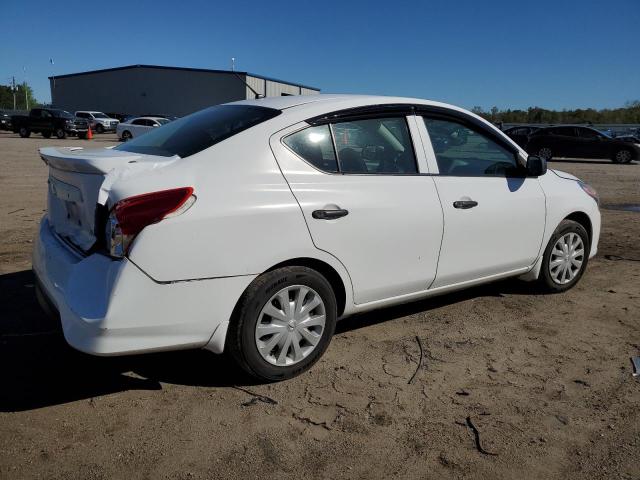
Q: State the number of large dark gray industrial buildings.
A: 1